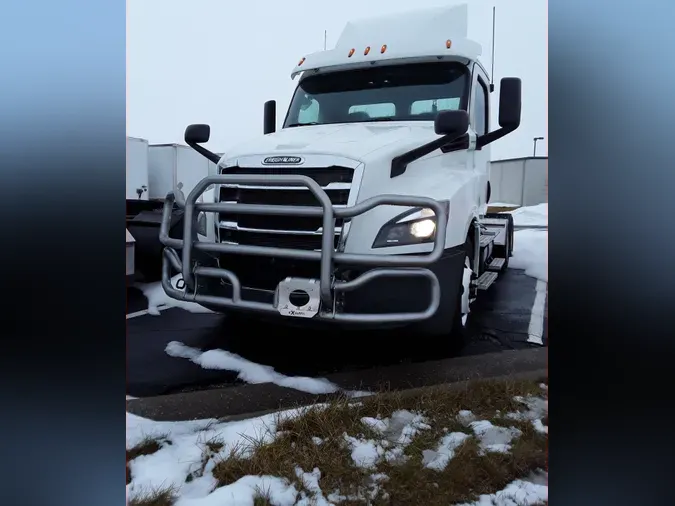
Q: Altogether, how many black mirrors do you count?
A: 4